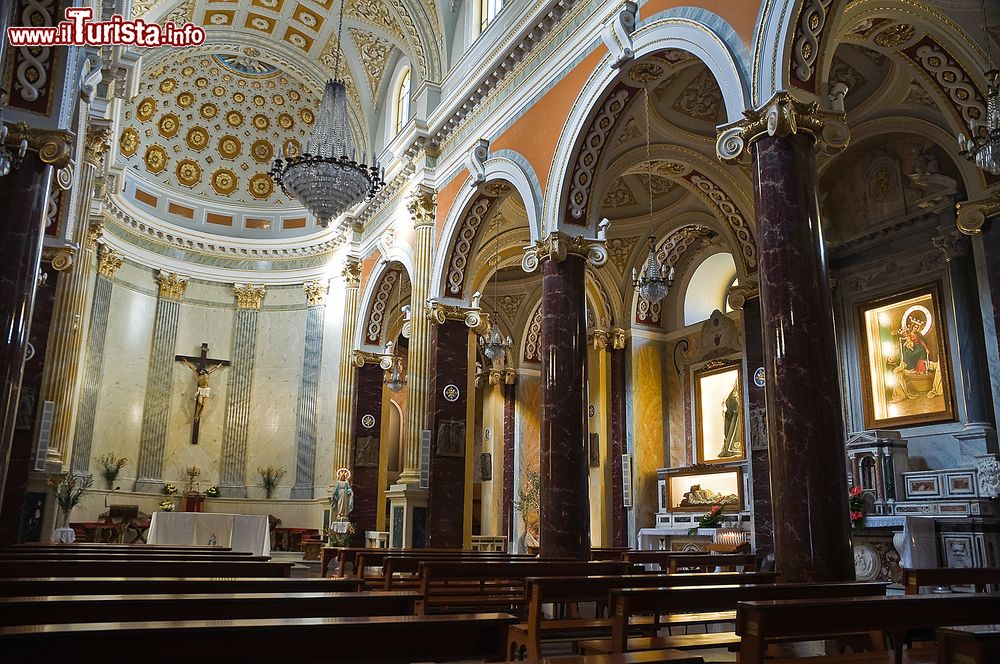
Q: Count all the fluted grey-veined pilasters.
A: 4